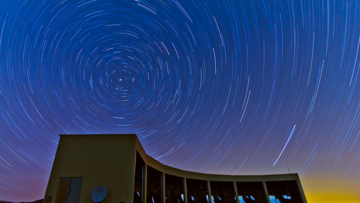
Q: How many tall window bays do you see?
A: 7